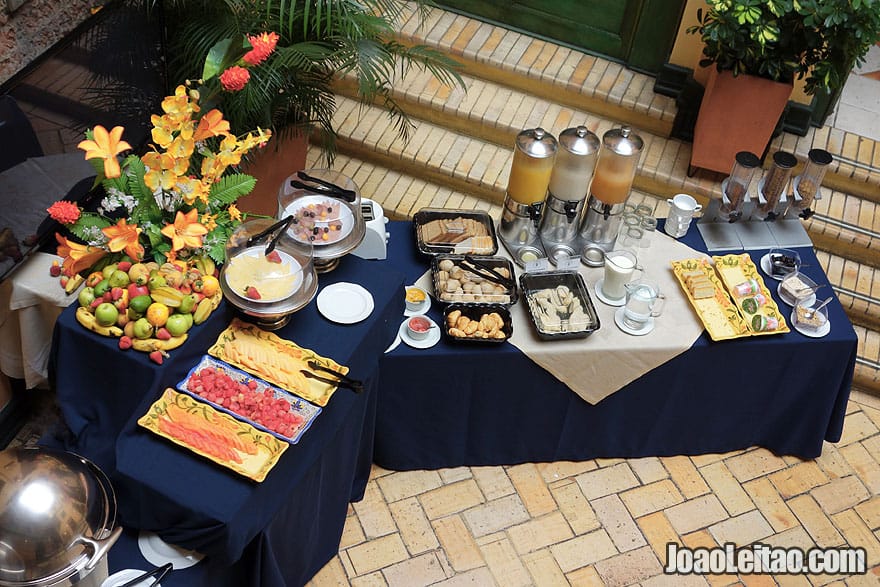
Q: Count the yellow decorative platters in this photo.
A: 4